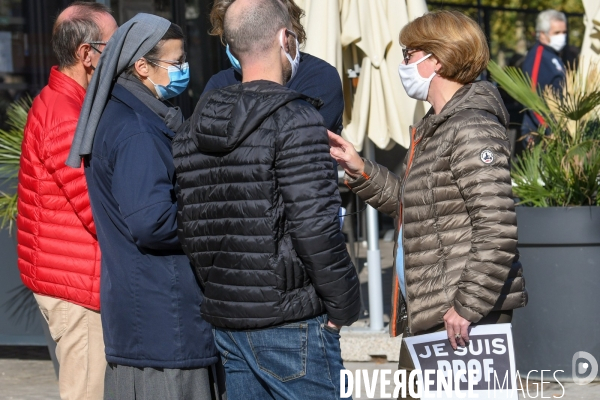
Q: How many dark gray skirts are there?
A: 1